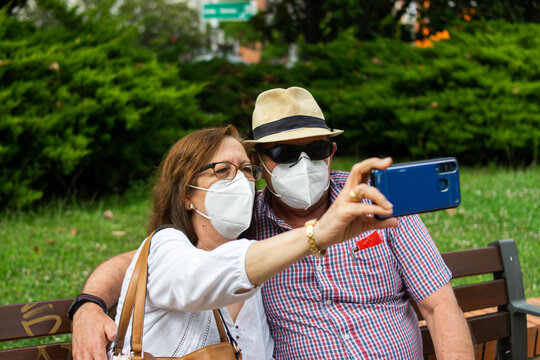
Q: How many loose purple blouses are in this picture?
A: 0